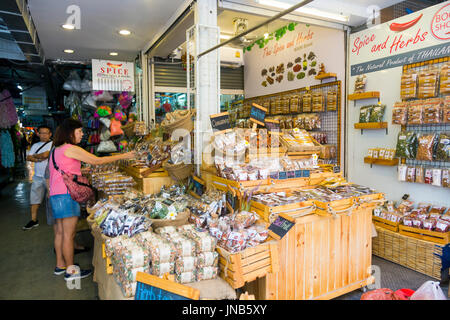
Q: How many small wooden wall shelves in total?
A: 4